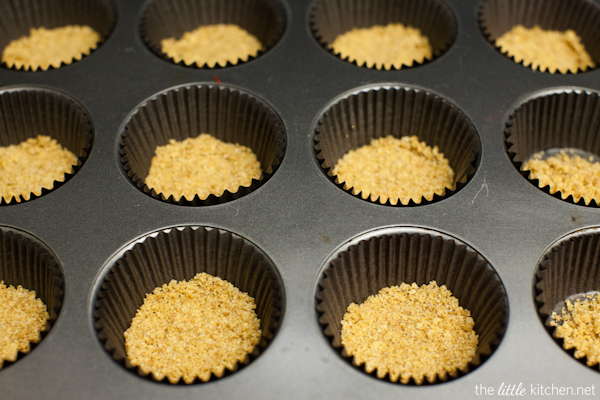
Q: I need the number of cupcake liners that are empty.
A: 0